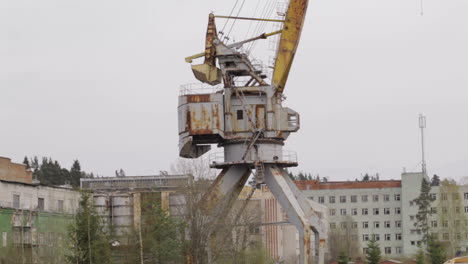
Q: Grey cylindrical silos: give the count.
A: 3